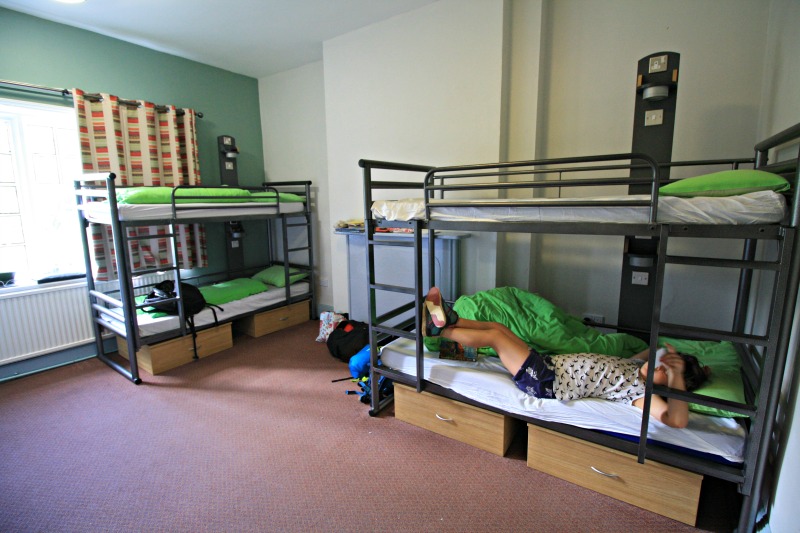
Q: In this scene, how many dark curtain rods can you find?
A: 1